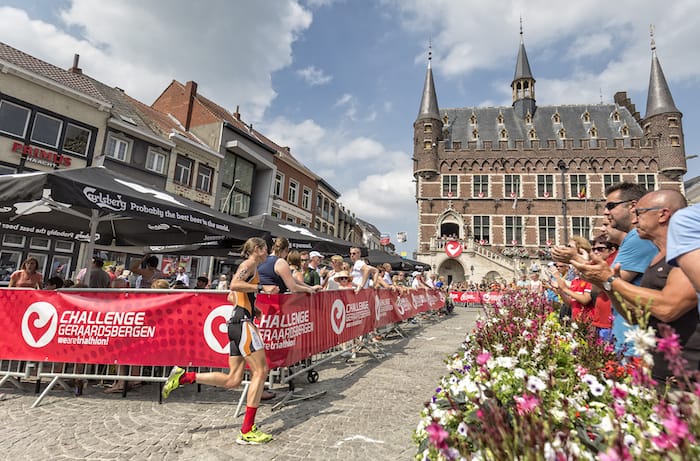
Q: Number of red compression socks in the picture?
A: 2